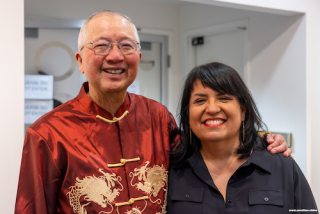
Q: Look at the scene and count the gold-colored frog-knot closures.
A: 3